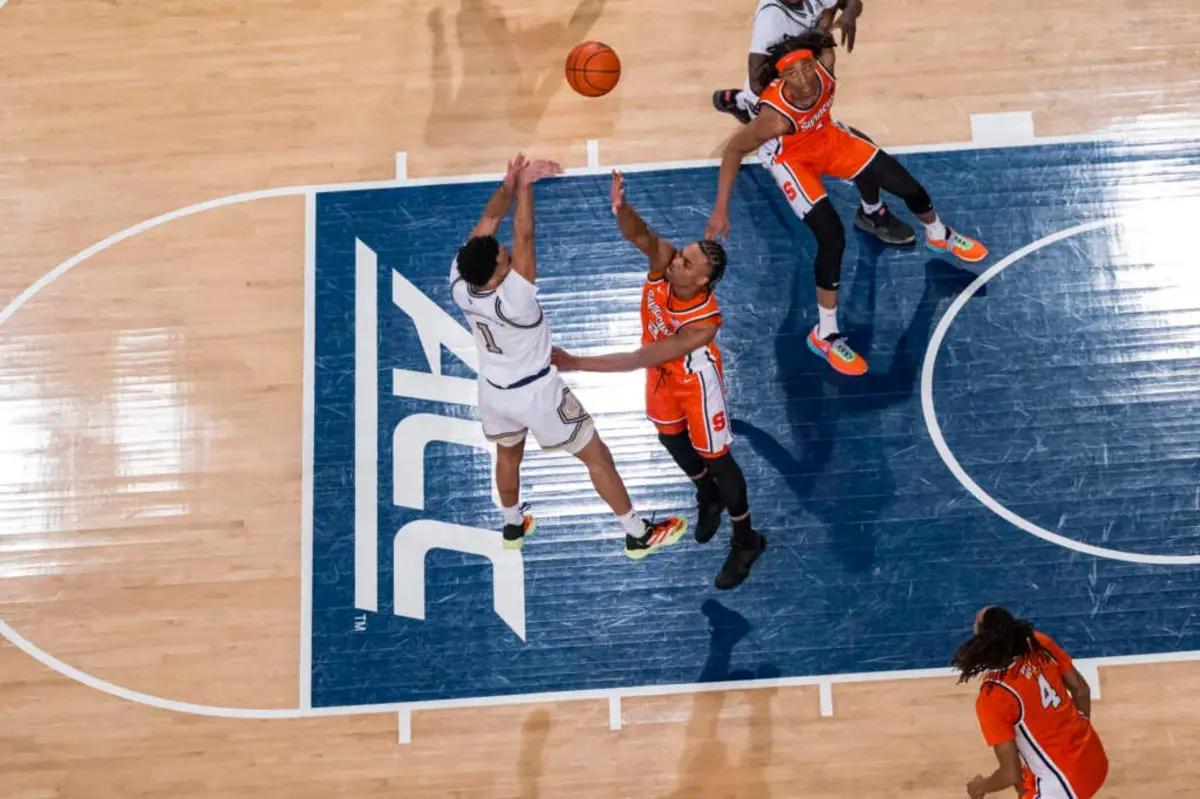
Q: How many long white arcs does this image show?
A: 2